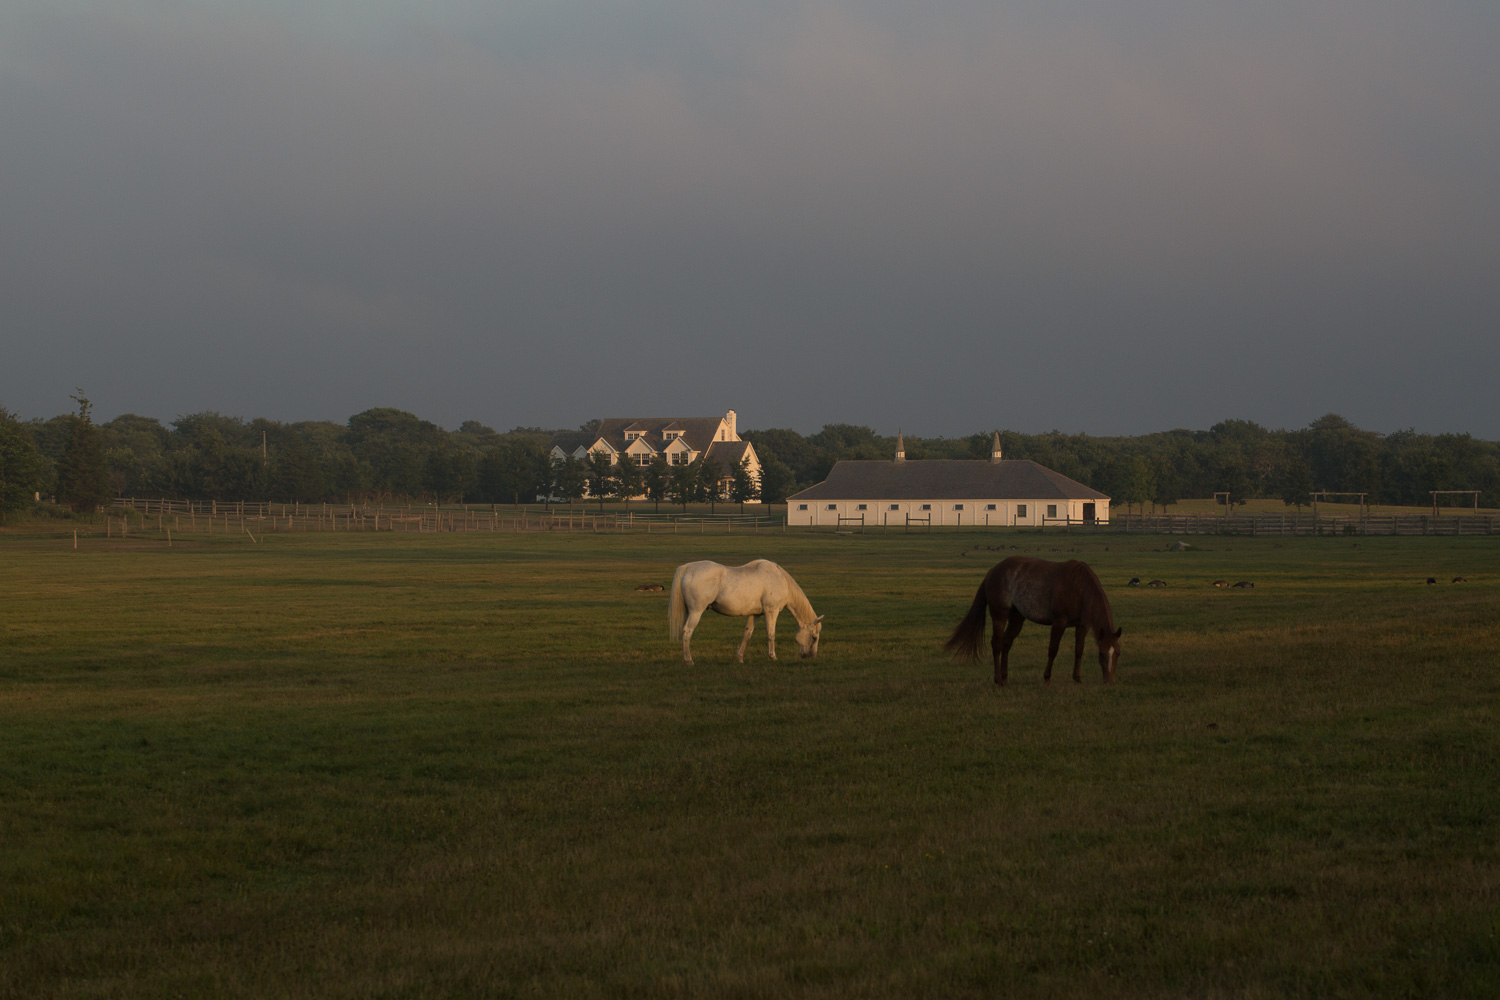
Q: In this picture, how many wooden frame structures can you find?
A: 3